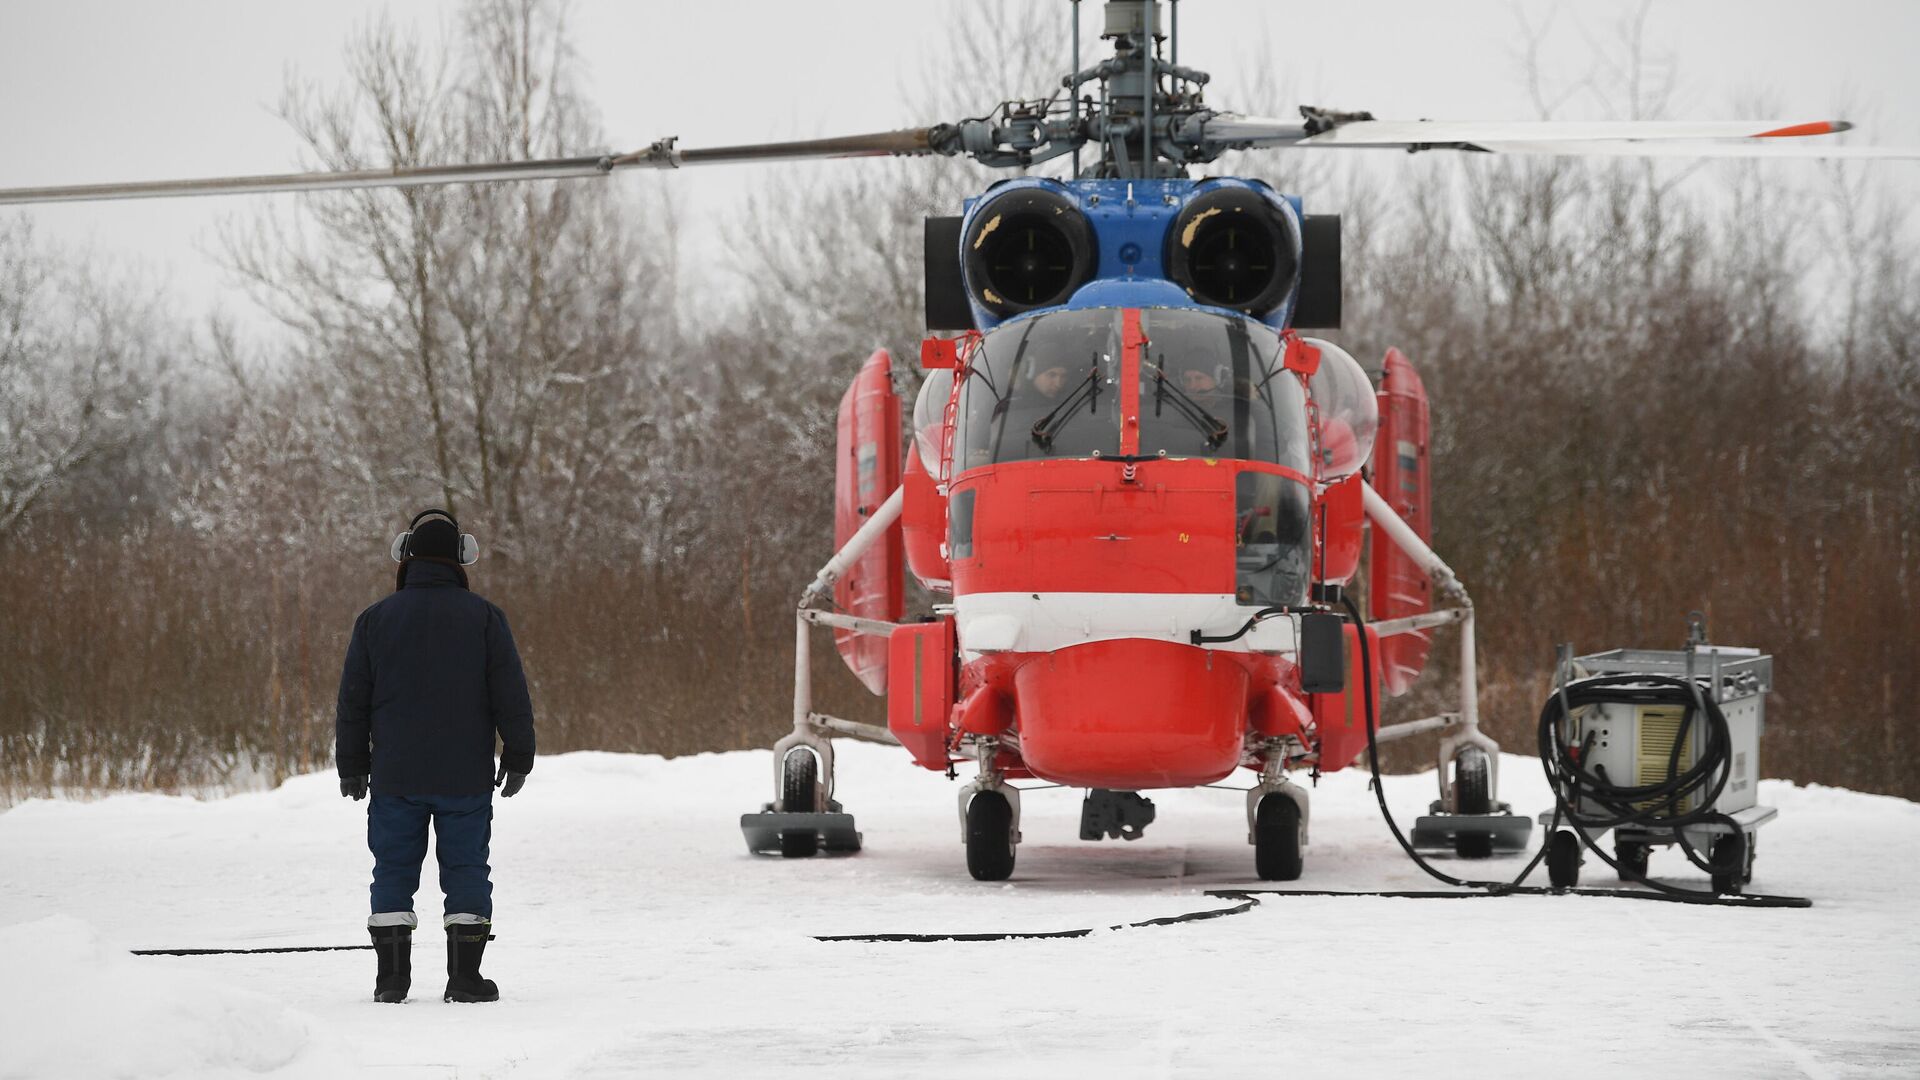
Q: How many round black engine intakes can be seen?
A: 2